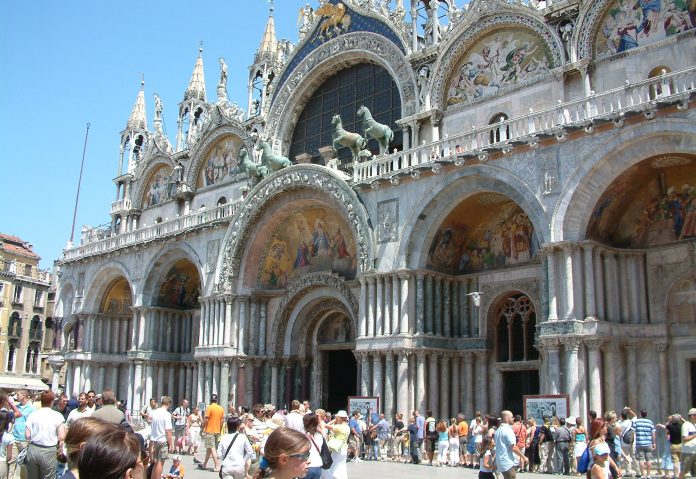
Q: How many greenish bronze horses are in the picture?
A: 4